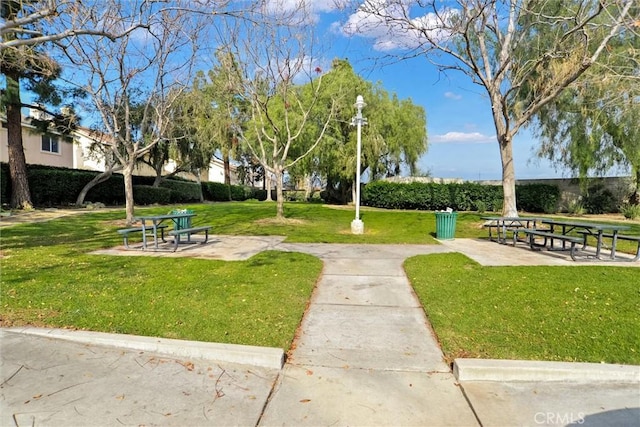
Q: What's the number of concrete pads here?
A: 2